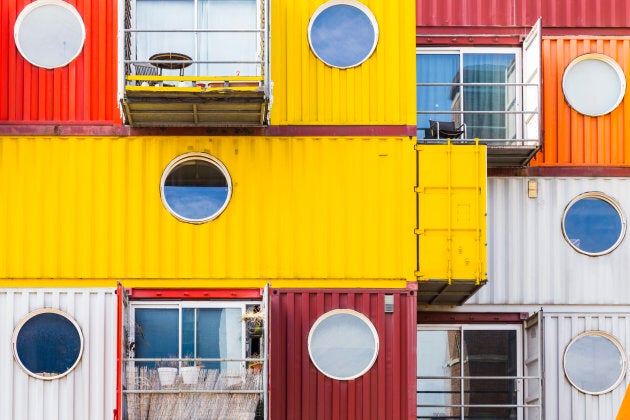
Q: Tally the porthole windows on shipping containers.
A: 8